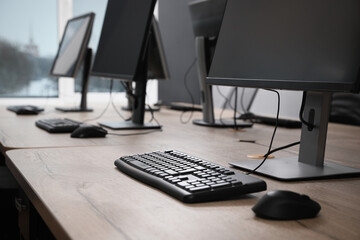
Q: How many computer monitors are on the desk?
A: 5